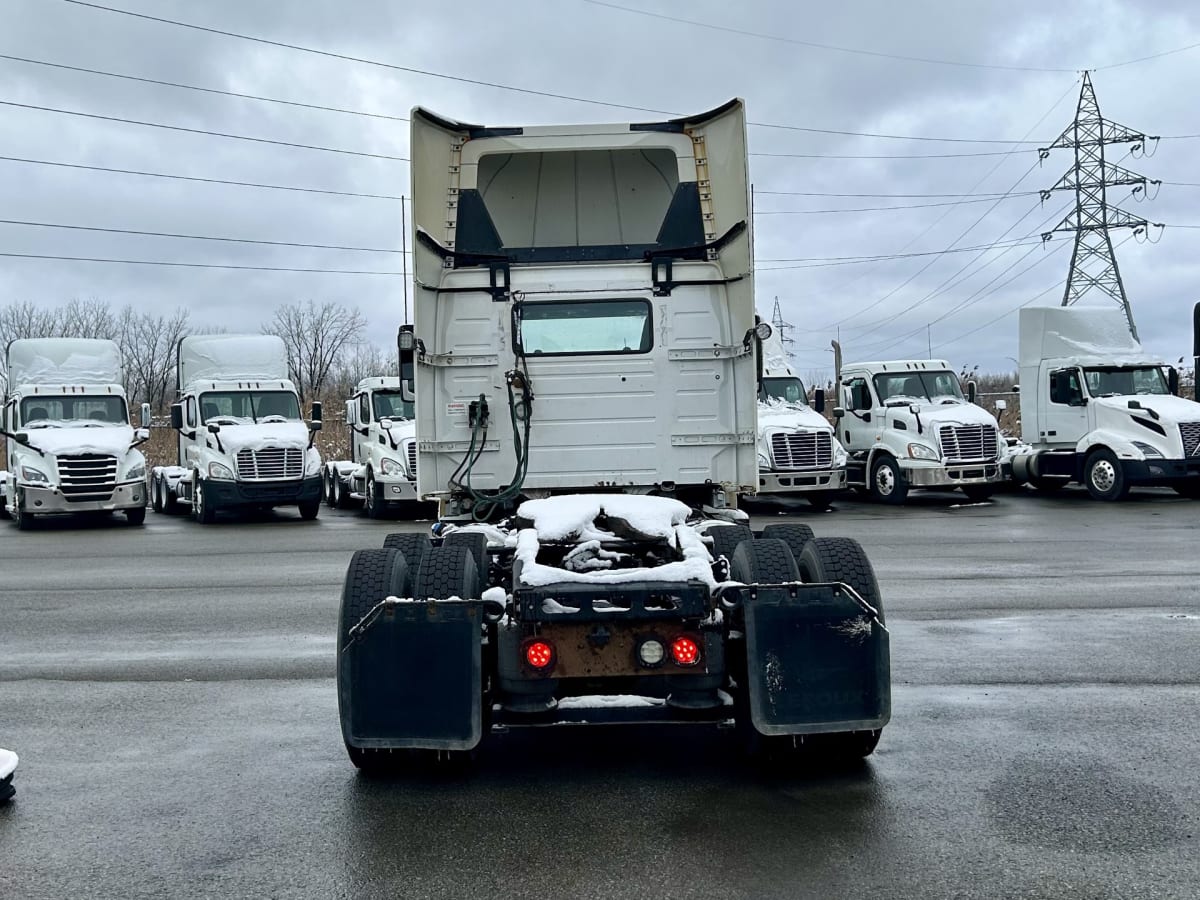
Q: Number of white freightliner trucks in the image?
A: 5